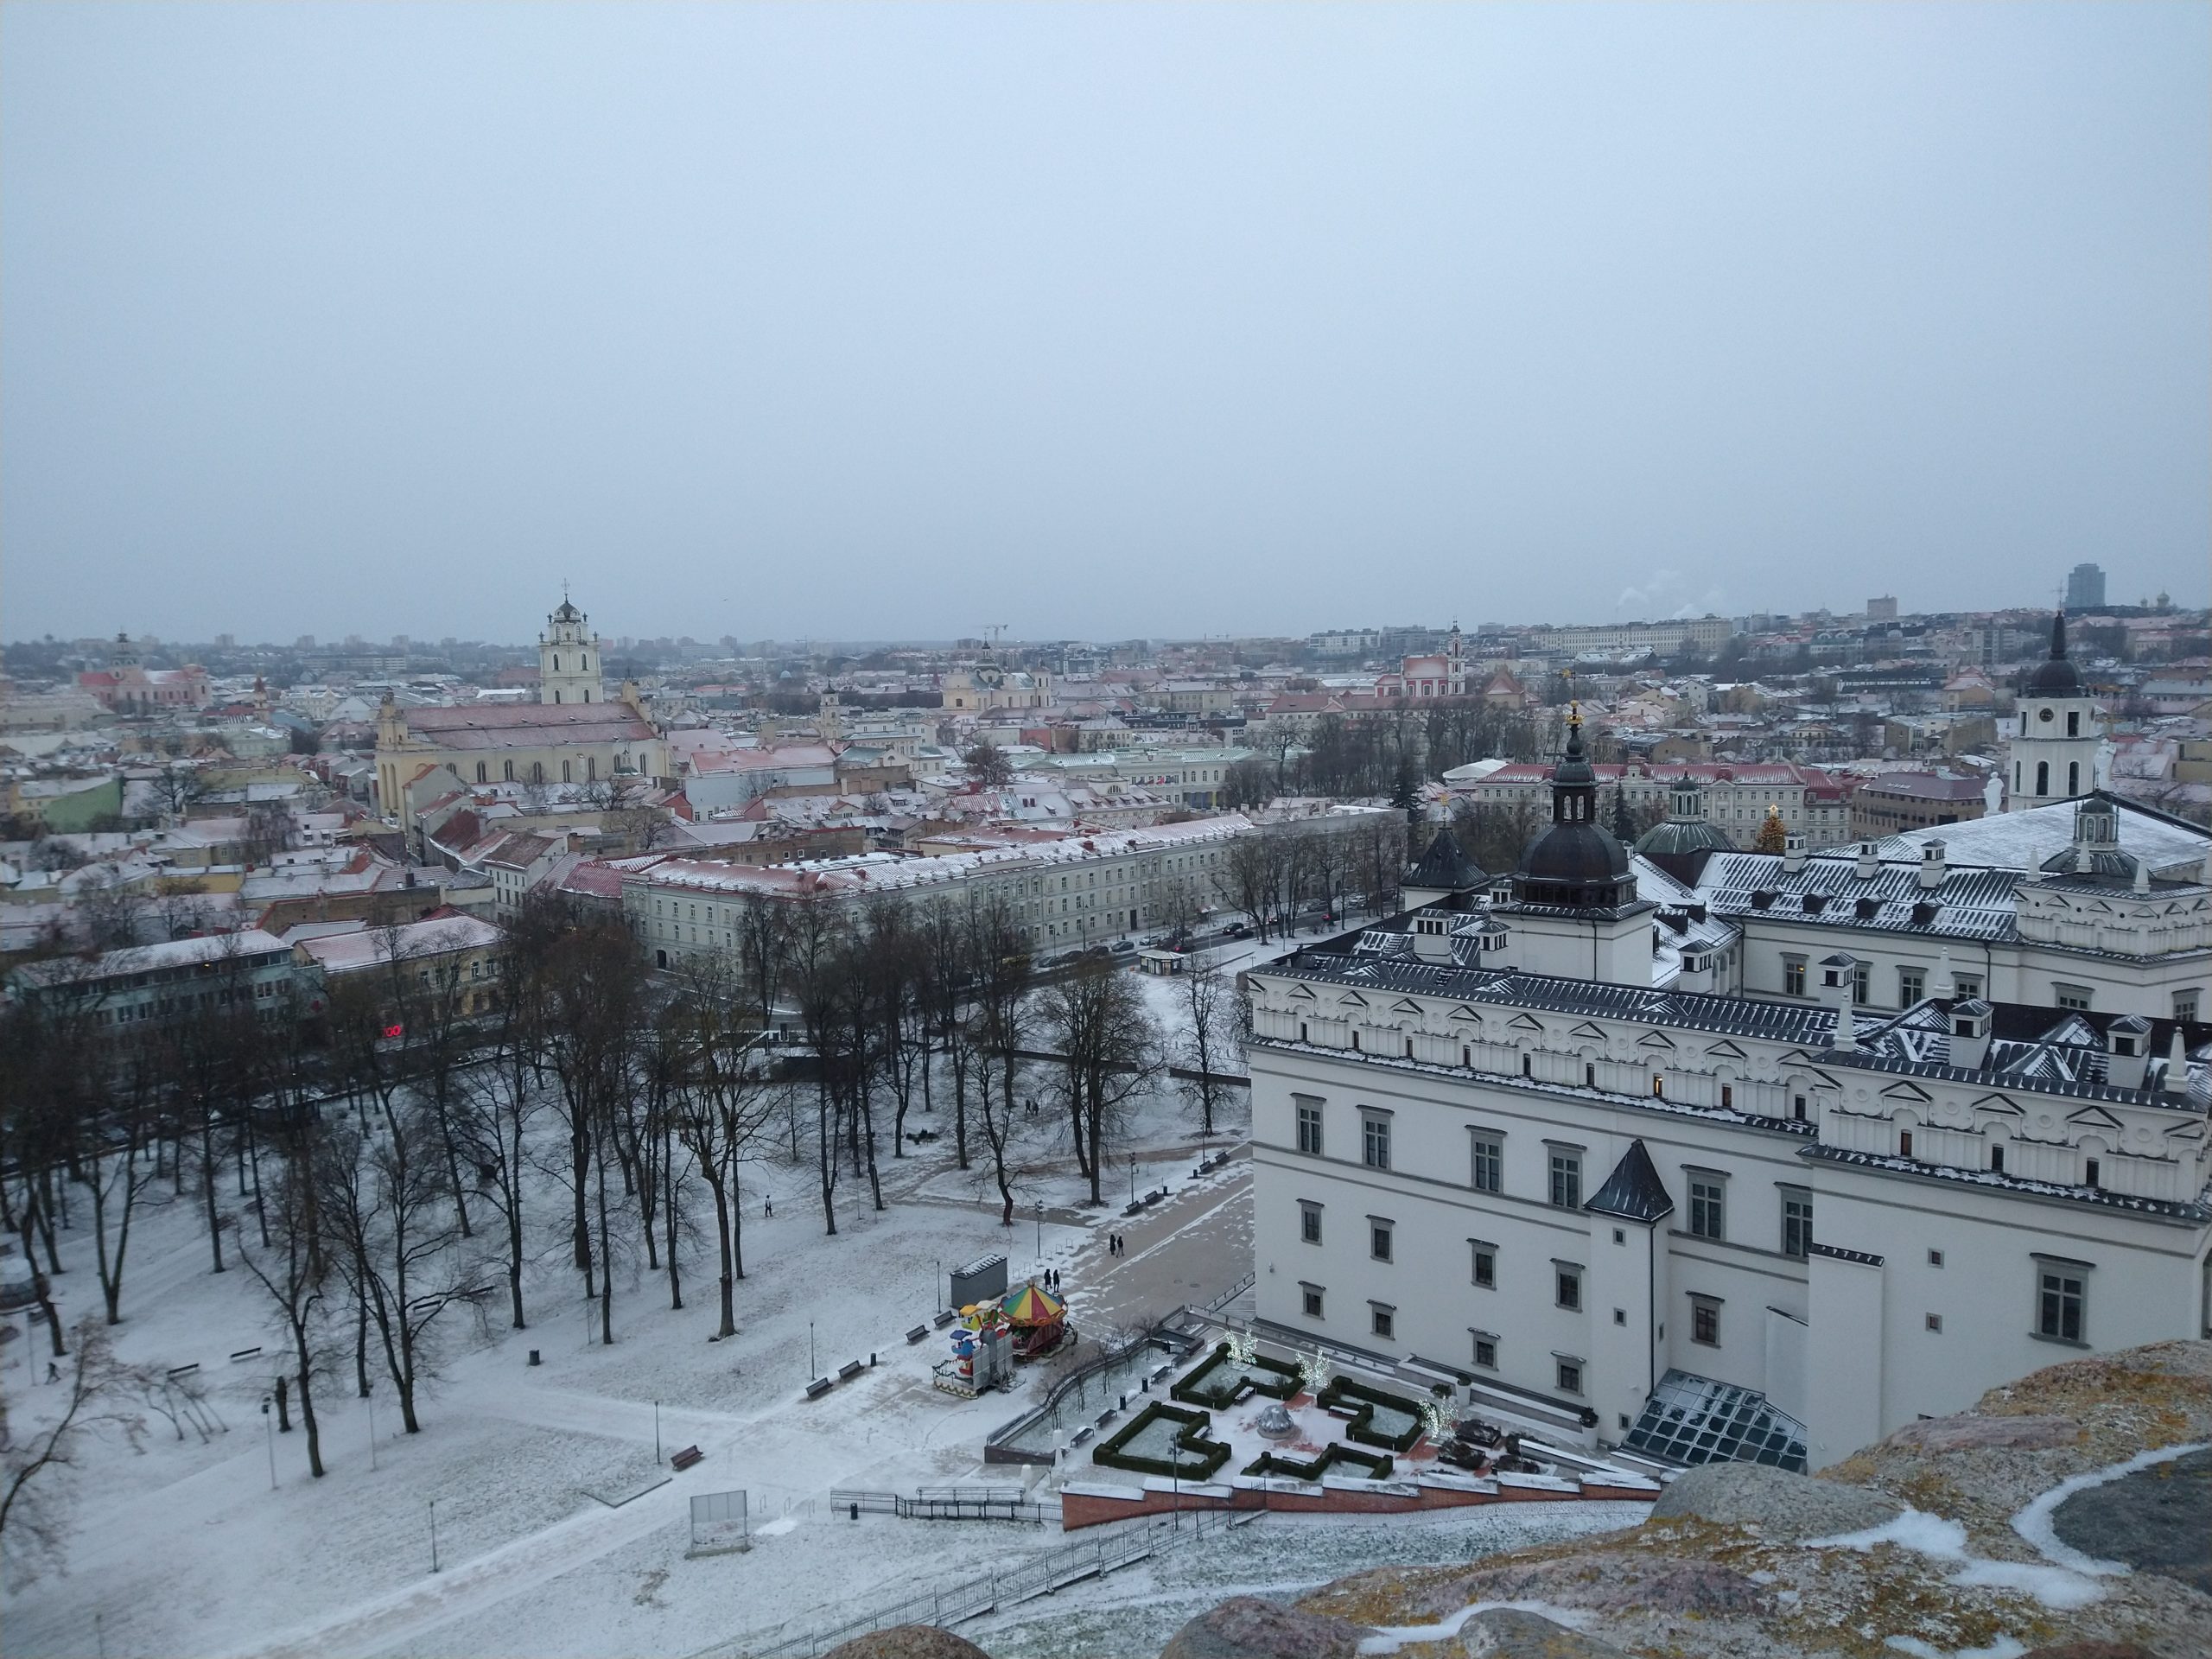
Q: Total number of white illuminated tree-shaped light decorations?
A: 3